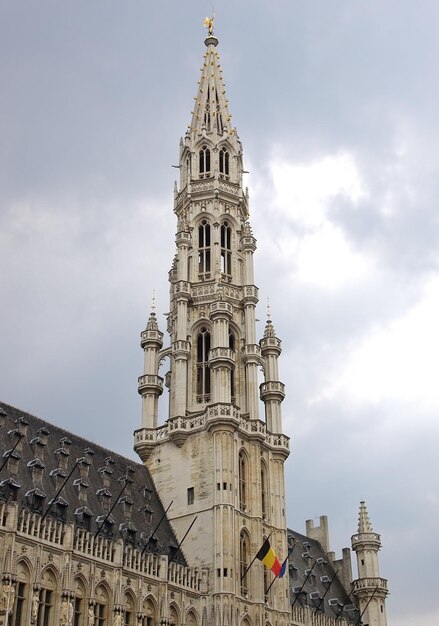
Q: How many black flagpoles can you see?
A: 11